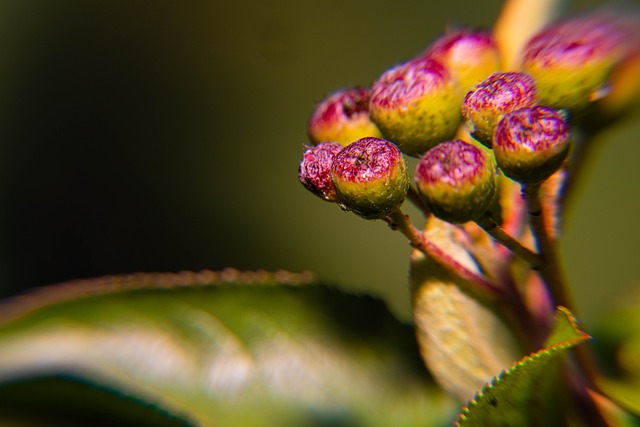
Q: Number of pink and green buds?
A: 9